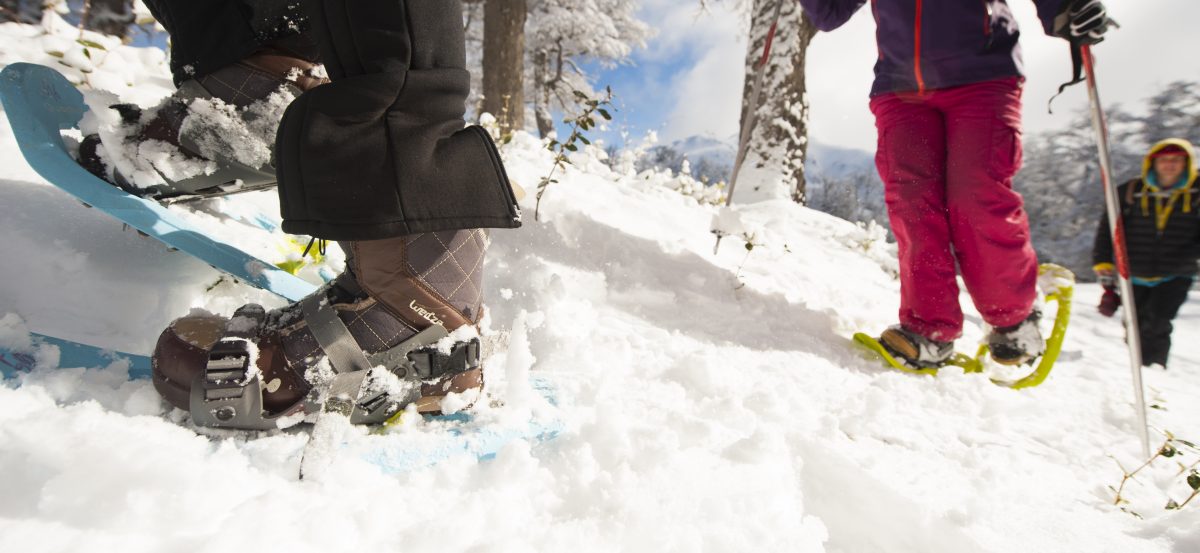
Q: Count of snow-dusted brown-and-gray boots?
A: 2